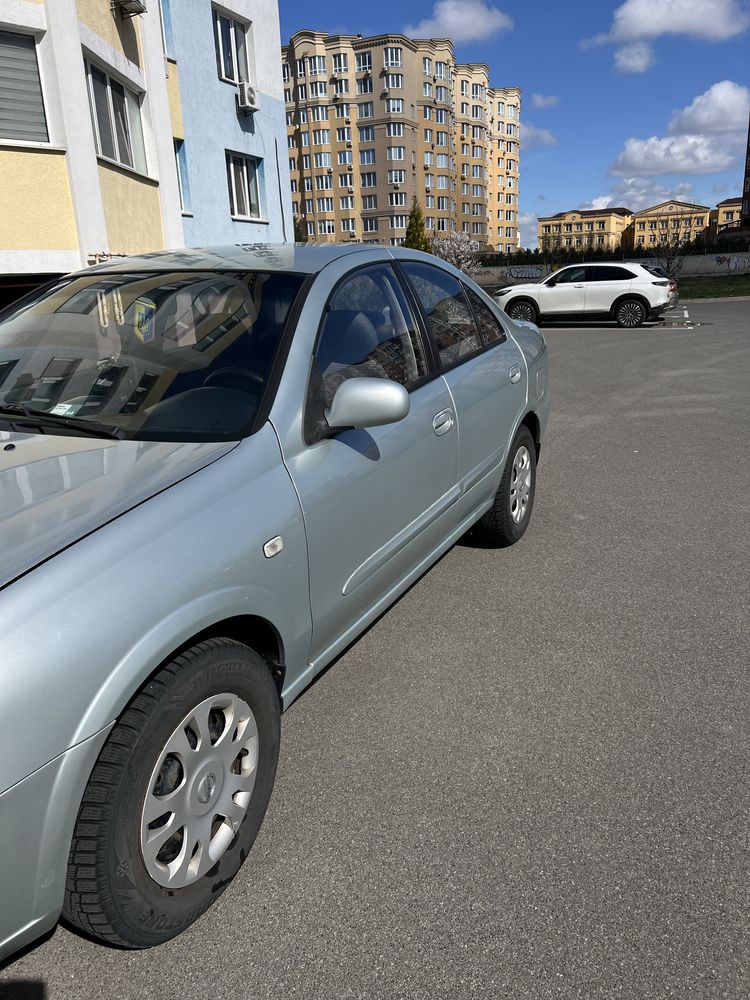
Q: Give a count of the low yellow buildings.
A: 3